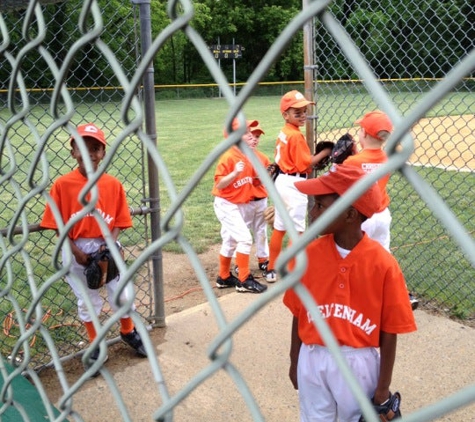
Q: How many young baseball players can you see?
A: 6